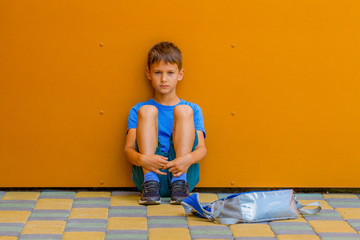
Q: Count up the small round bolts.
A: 6